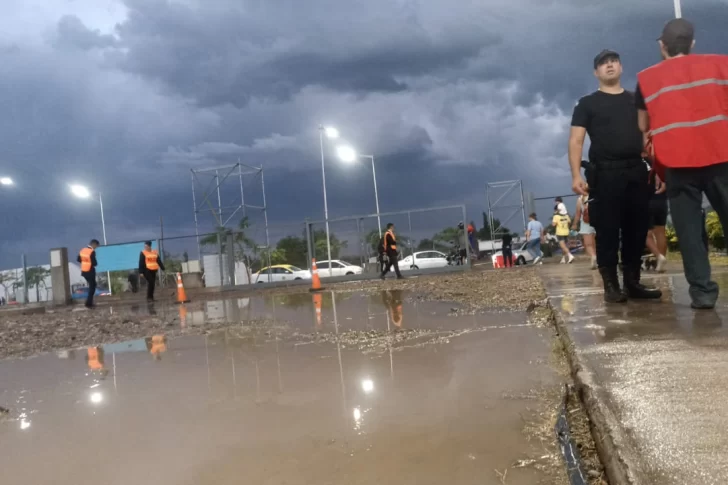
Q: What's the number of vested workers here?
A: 4